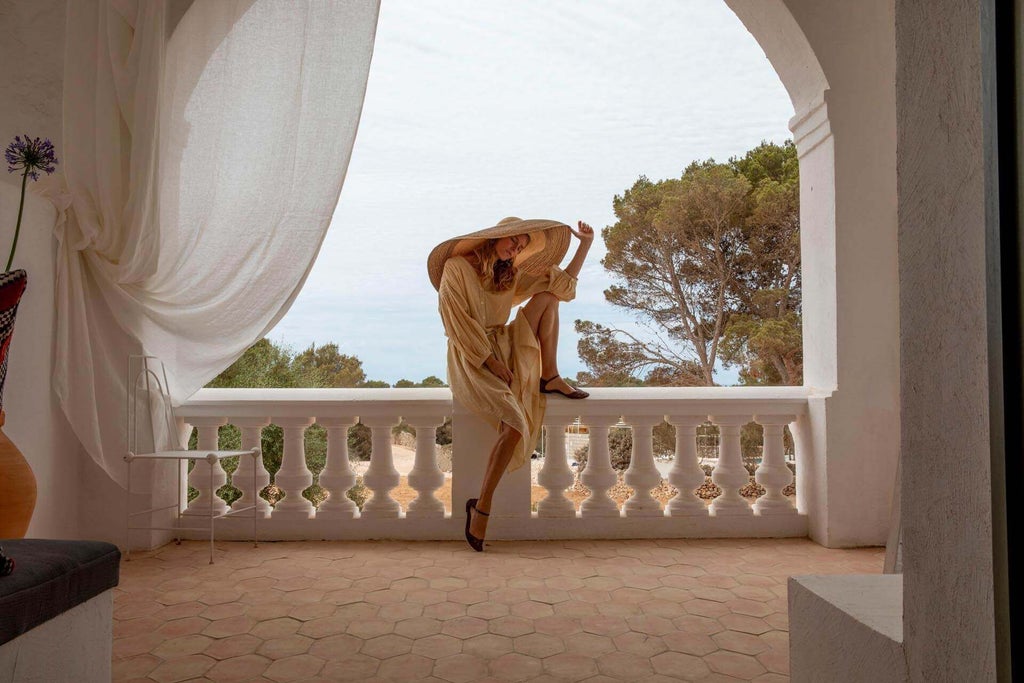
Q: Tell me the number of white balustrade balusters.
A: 12